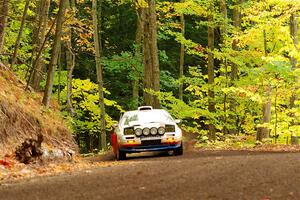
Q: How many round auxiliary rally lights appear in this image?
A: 4